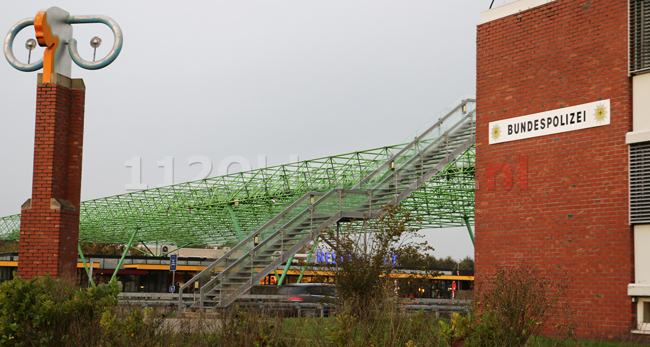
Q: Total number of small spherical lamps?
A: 2